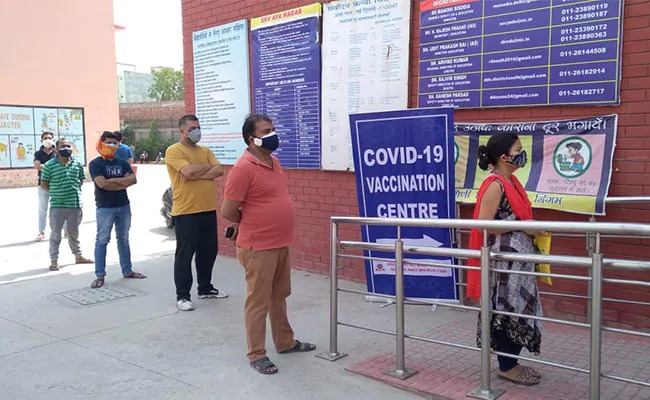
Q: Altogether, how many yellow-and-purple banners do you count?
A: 1